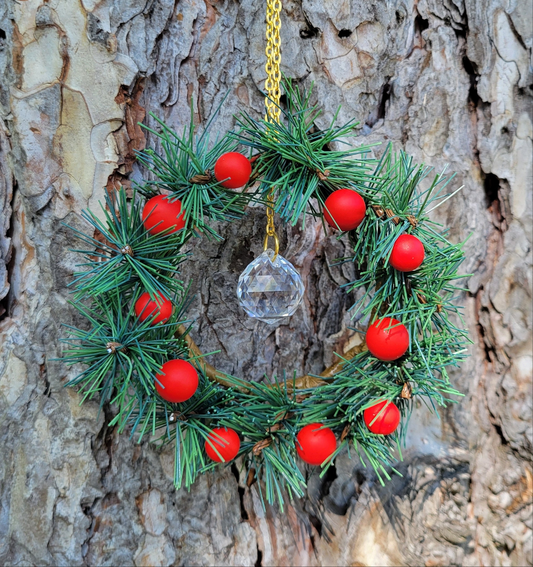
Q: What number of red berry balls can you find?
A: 10